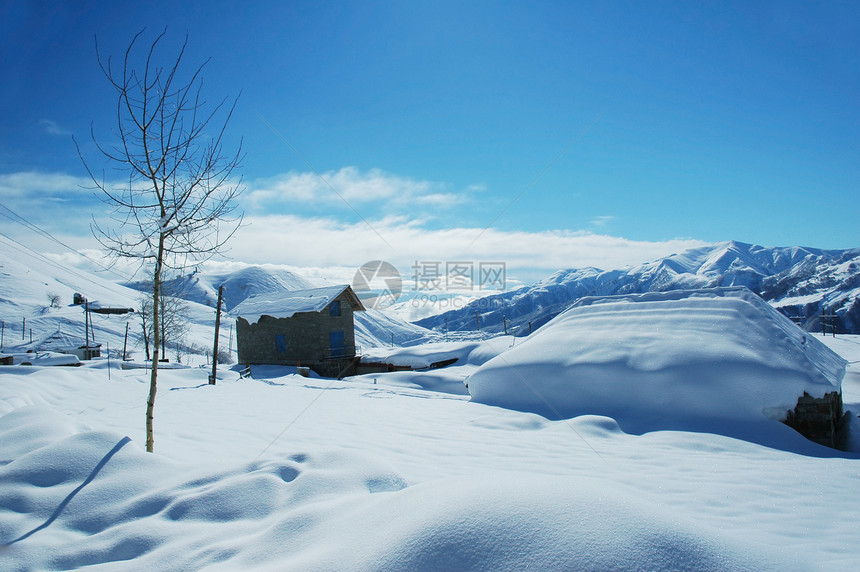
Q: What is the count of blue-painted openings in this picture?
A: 3